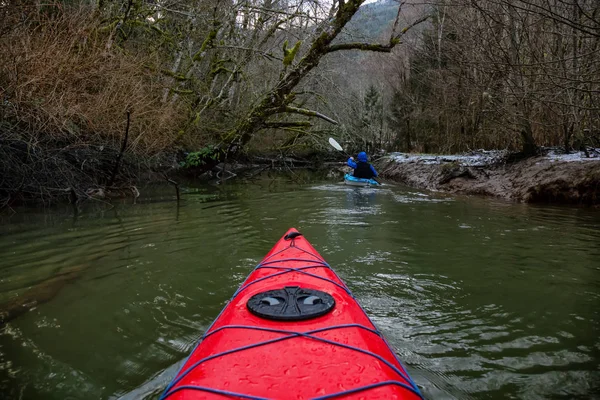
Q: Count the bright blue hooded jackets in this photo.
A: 1